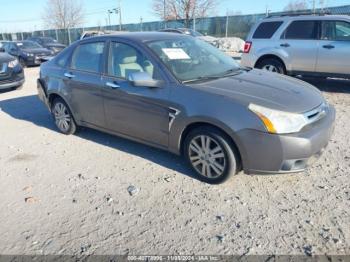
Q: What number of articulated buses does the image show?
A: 0